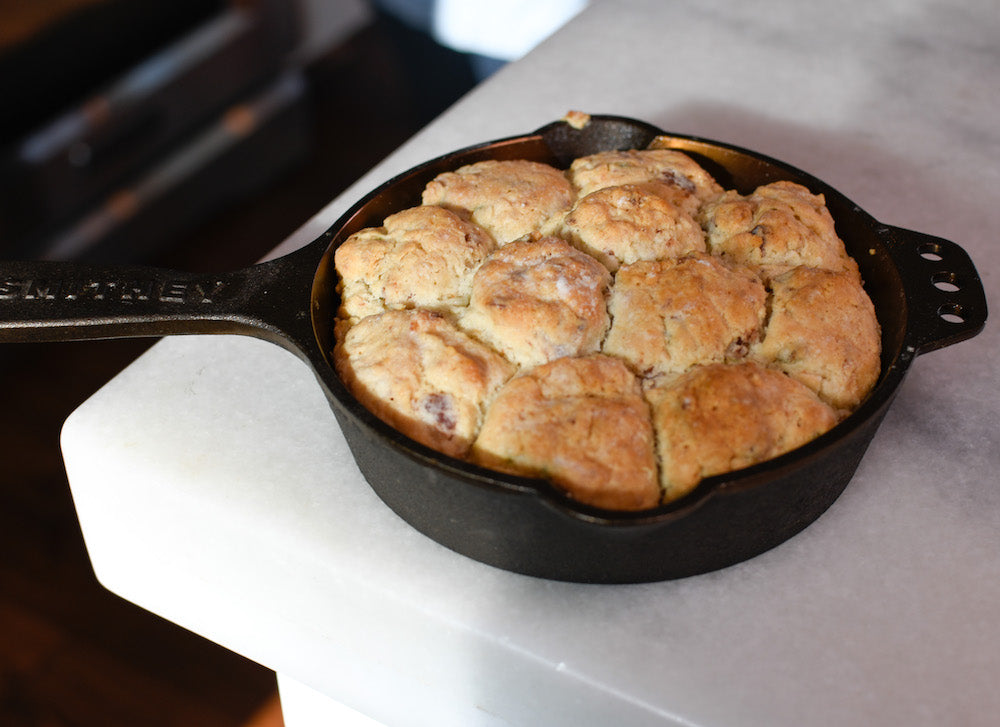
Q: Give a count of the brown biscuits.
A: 11